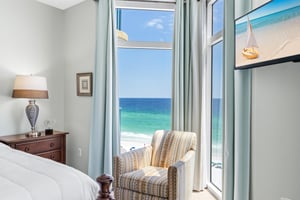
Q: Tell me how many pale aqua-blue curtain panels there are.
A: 3